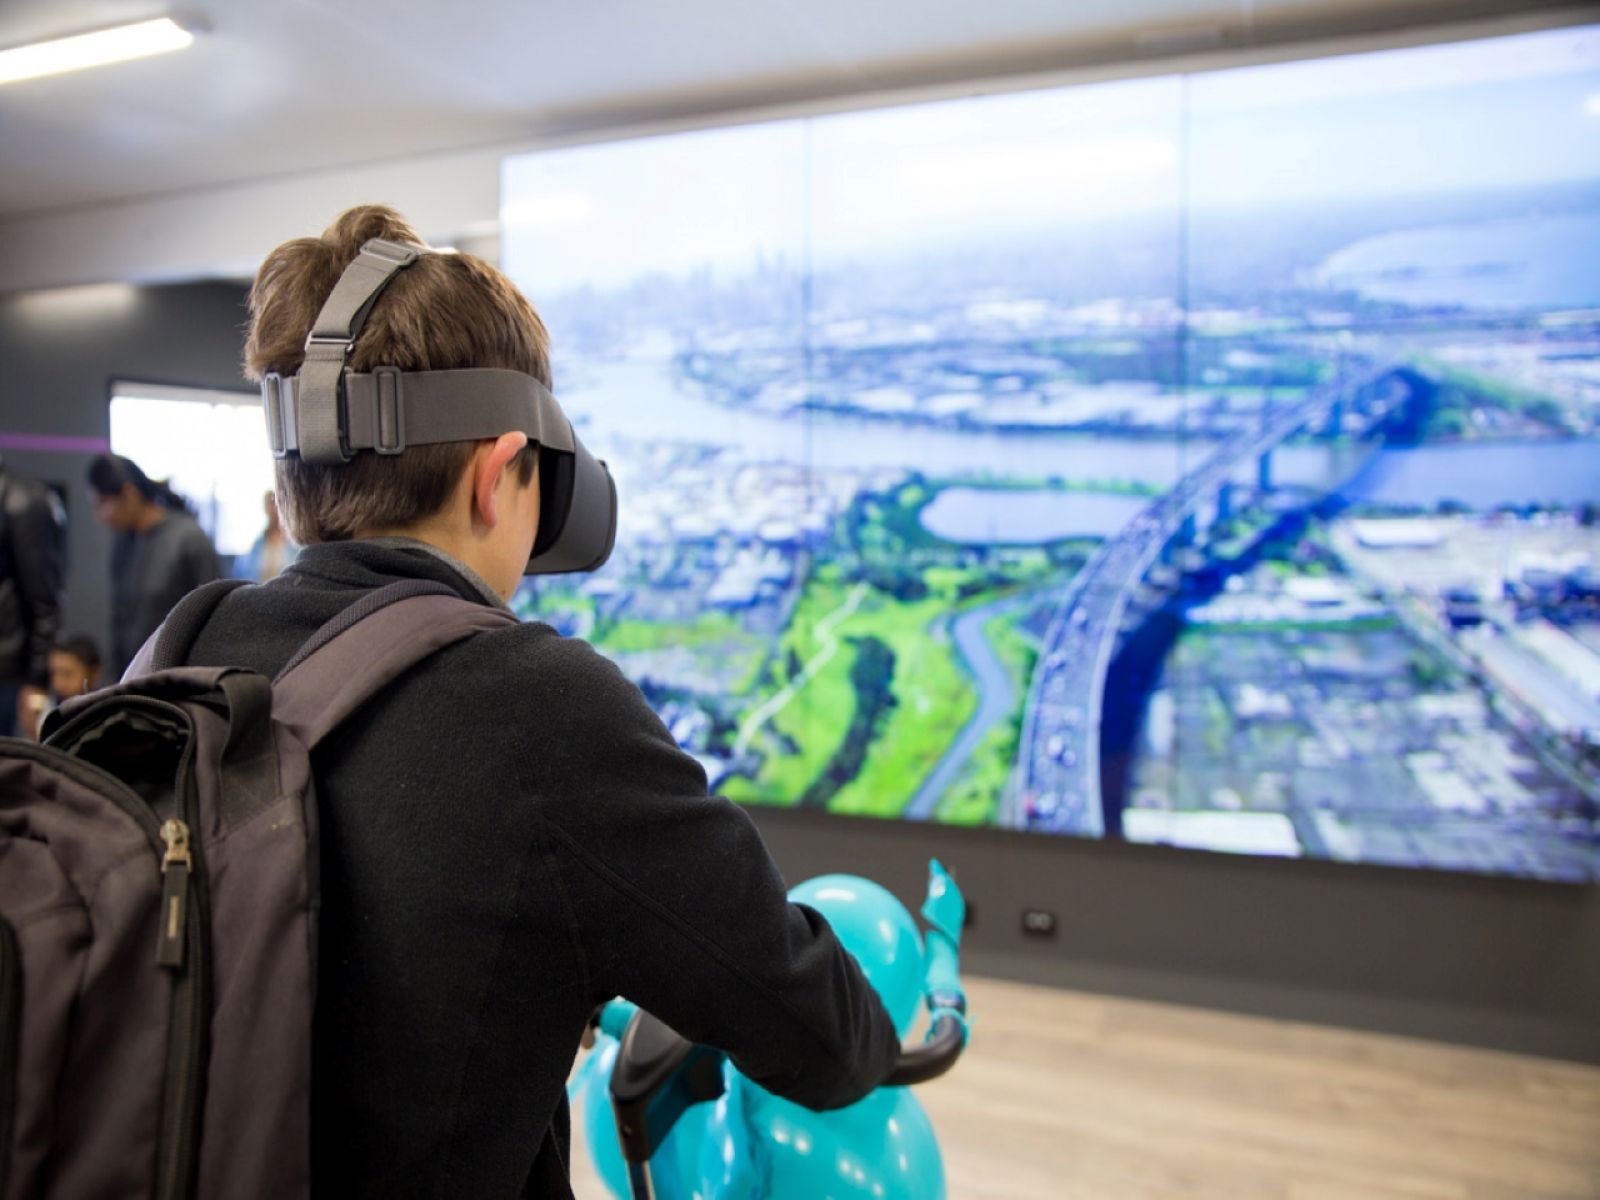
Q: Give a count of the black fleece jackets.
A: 1